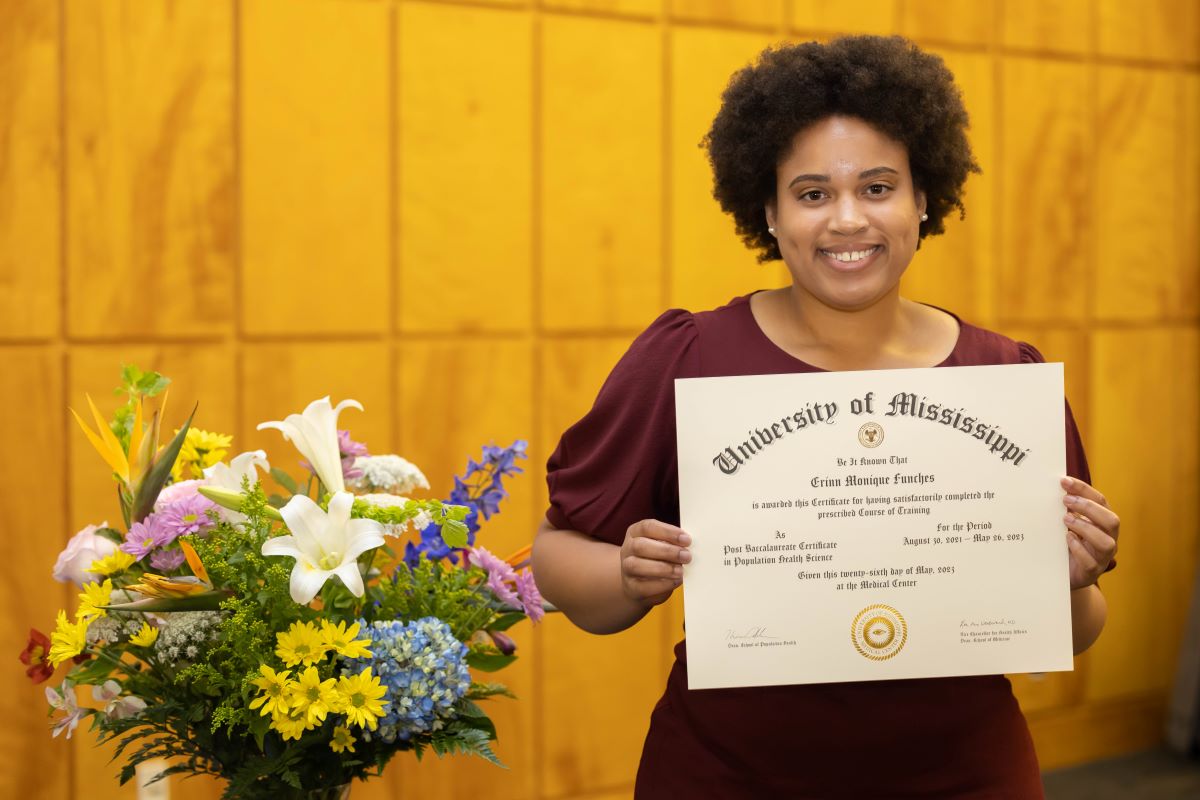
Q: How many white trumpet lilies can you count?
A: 3